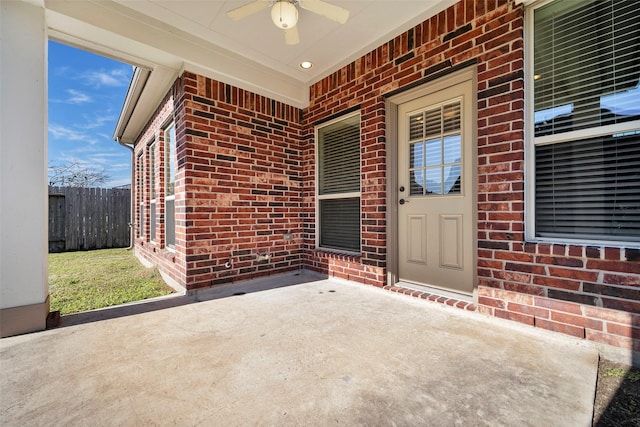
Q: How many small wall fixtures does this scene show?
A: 3